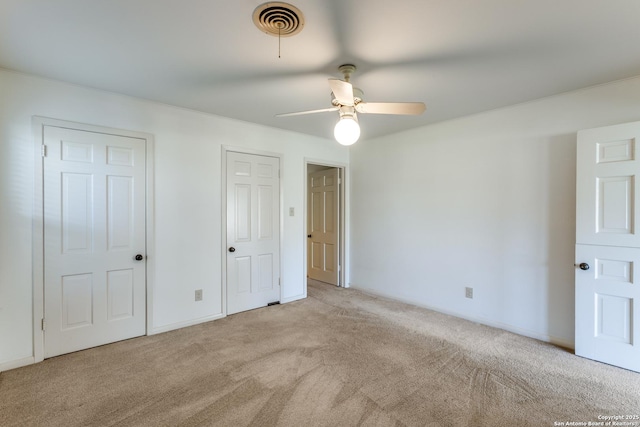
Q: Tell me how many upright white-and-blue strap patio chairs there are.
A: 0